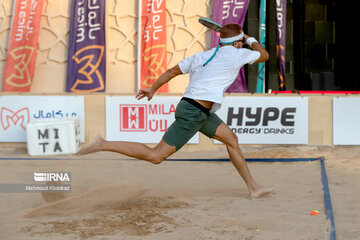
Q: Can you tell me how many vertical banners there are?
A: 6